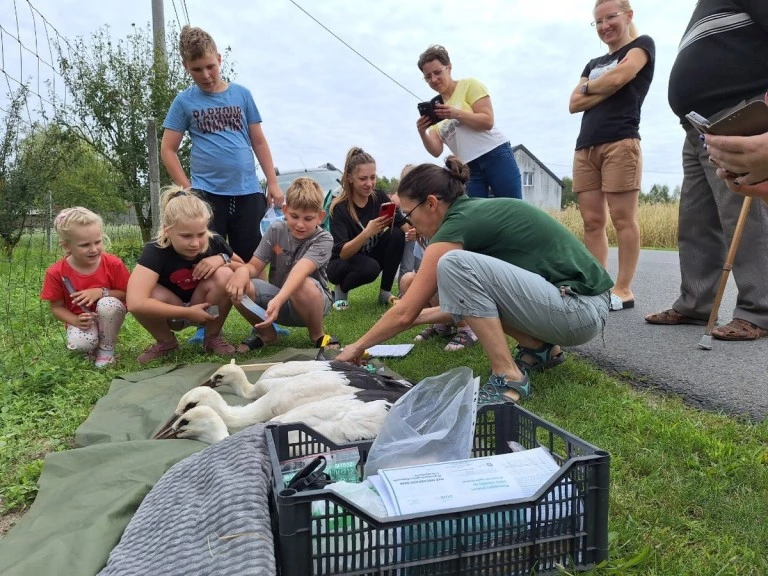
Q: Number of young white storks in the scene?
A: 3